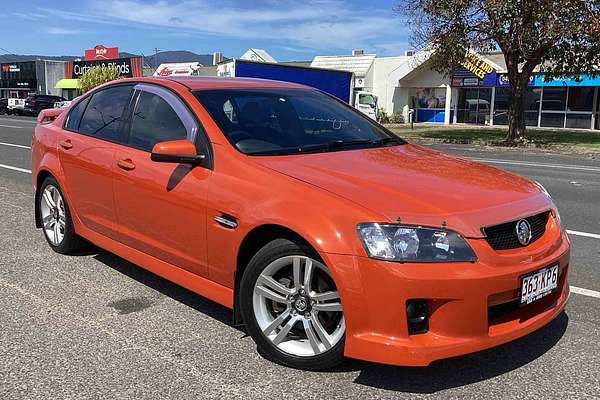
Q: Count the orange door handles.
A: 2